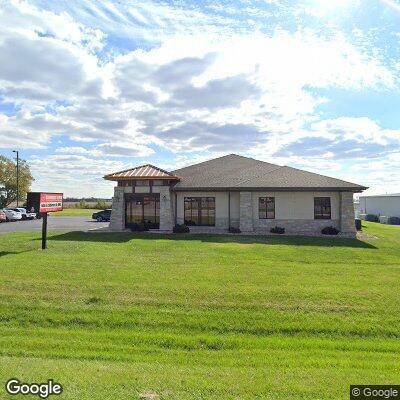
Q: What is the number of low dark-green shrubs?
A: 5